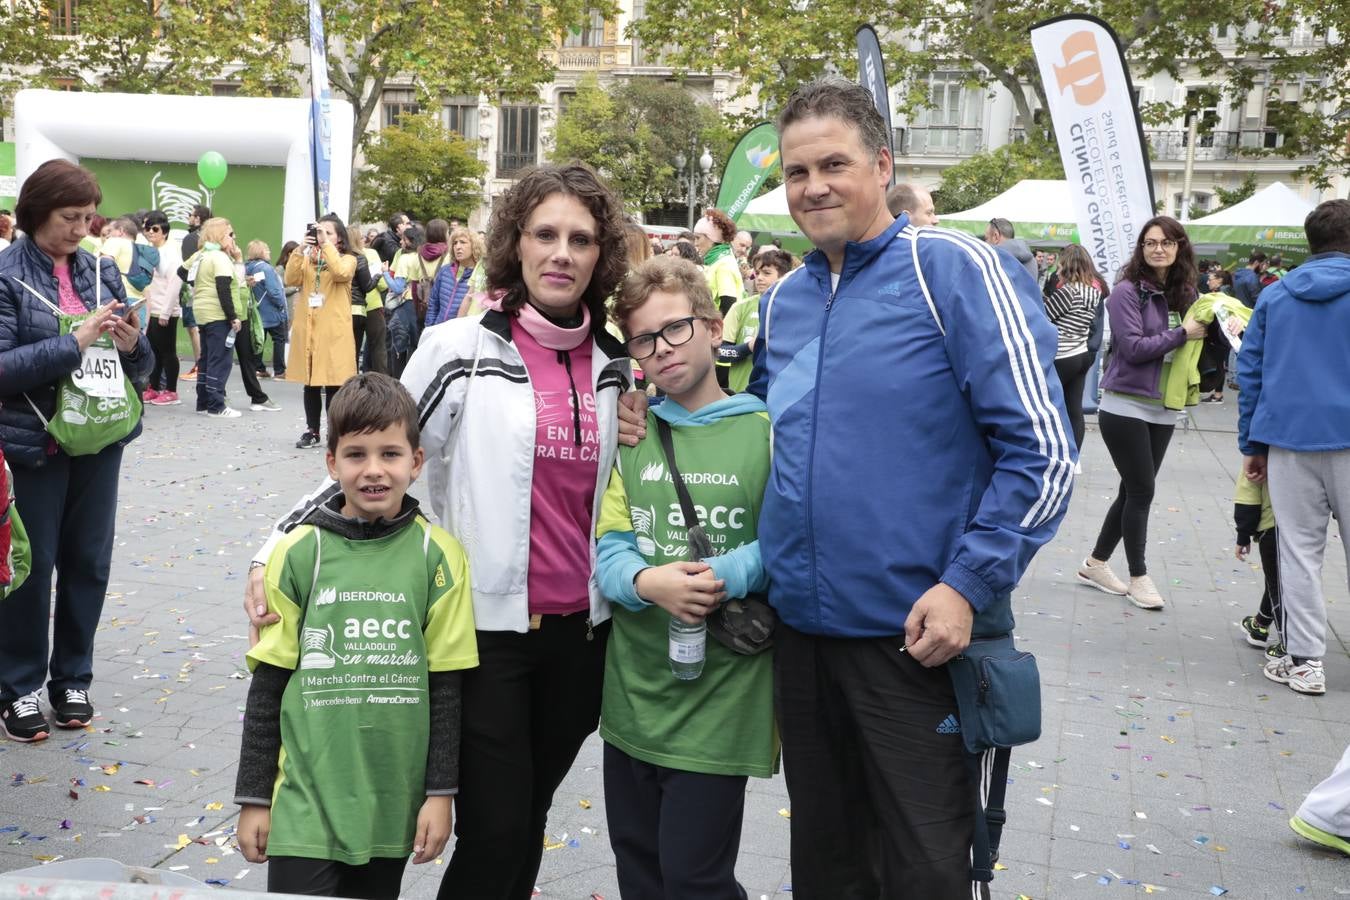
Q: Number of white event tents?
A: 3